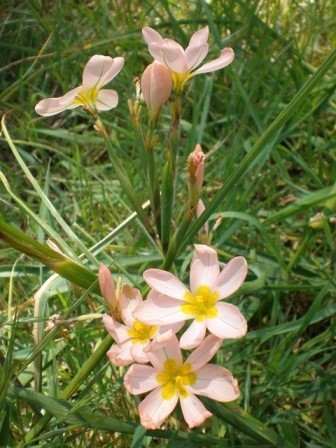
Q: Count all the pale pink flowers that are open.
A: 5